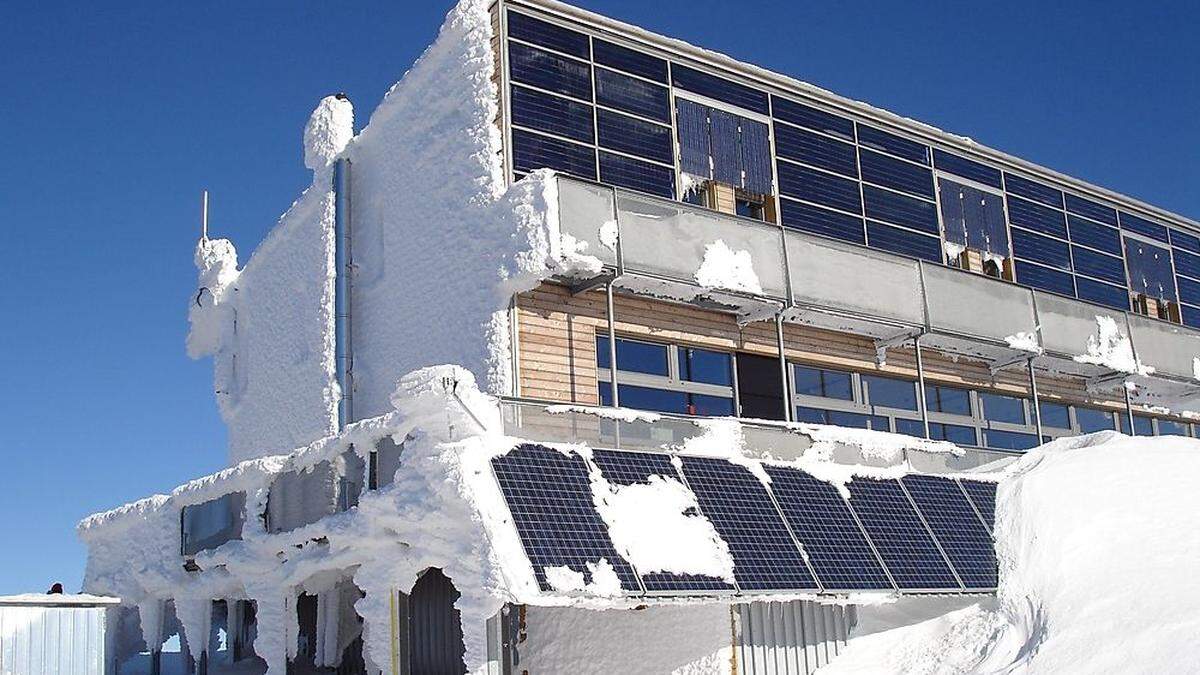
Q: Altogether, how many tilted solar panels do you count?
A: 7